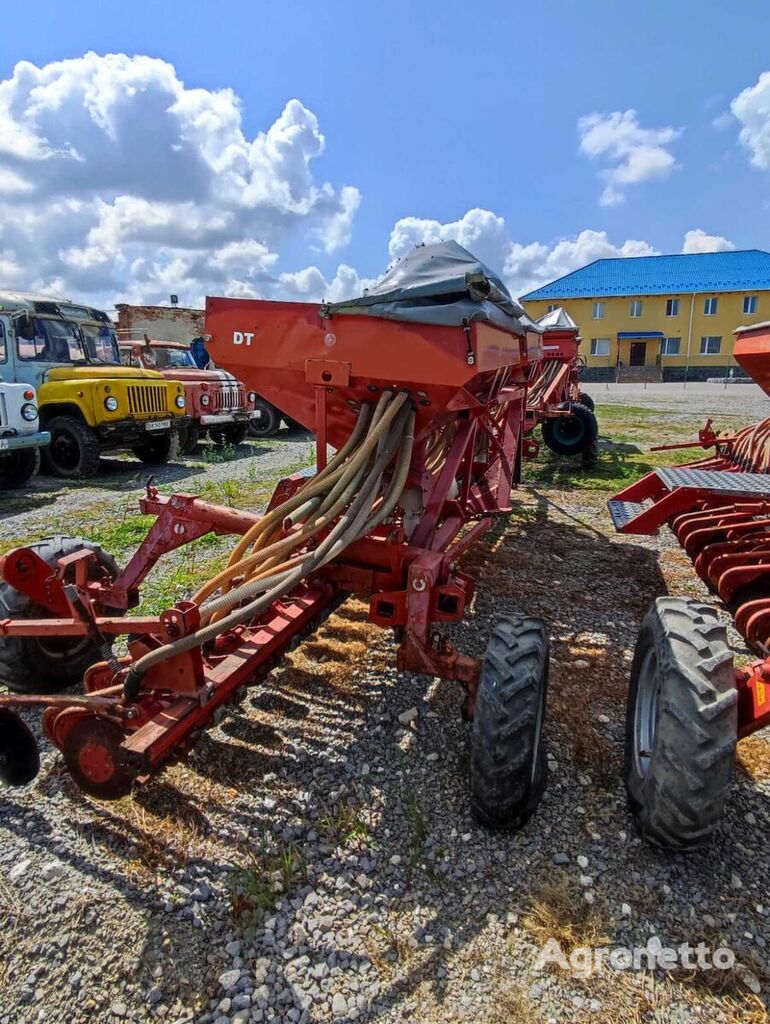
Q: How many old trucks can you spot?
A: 3